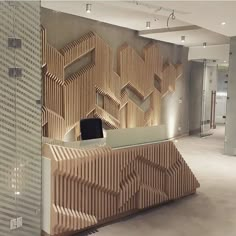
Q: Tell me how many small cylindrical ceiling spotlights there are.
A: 4